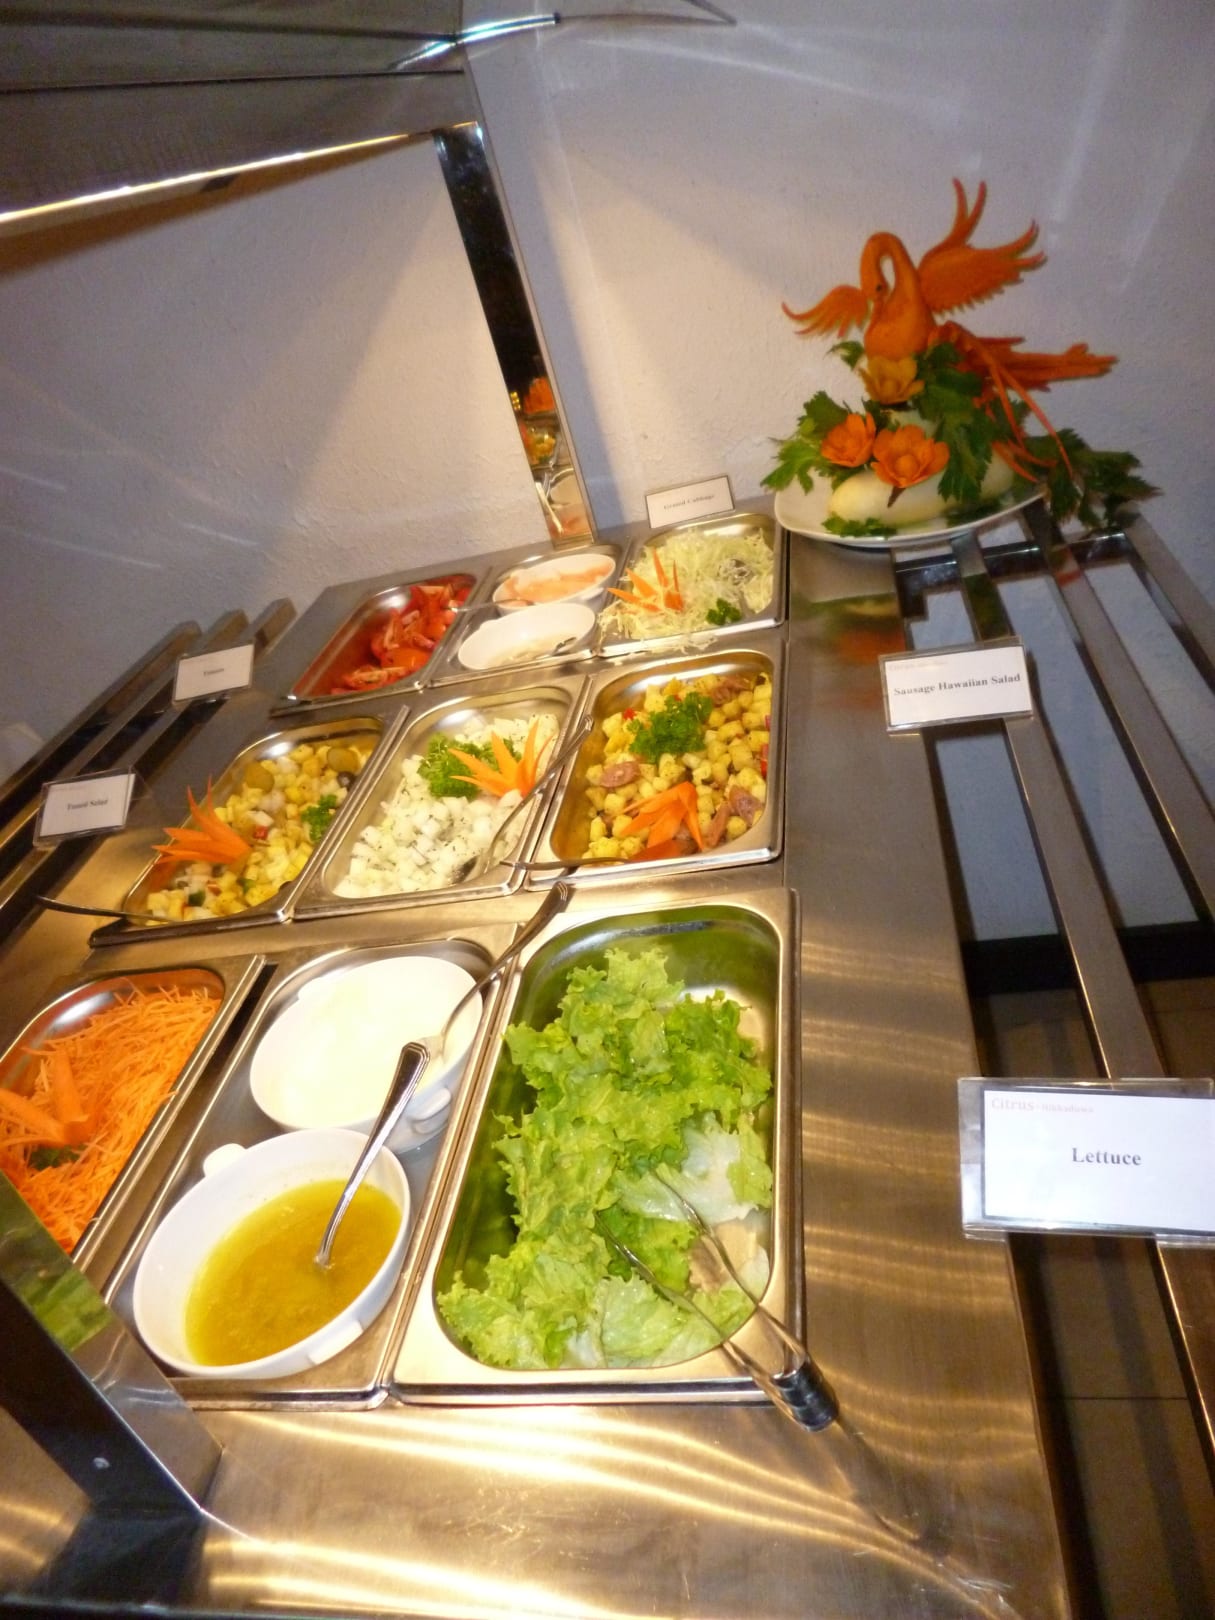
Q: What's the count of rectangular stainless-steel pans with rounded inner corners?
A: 9